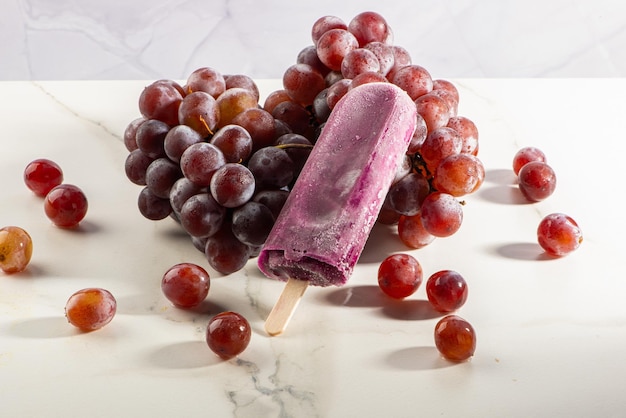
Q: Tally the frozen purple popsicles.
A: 1